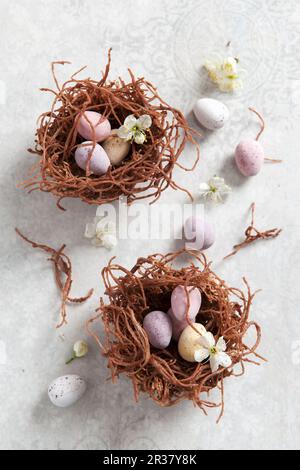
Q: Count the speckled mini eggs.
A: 11